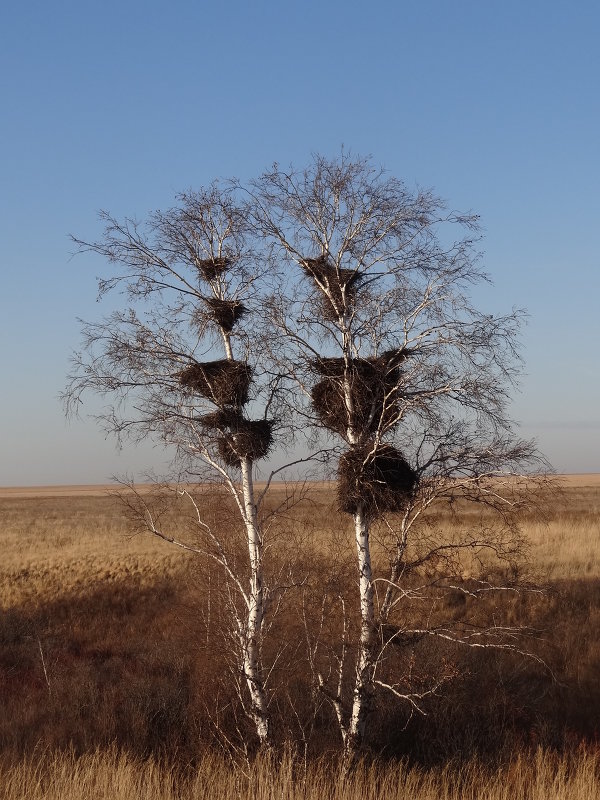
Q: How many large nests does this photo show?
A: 7